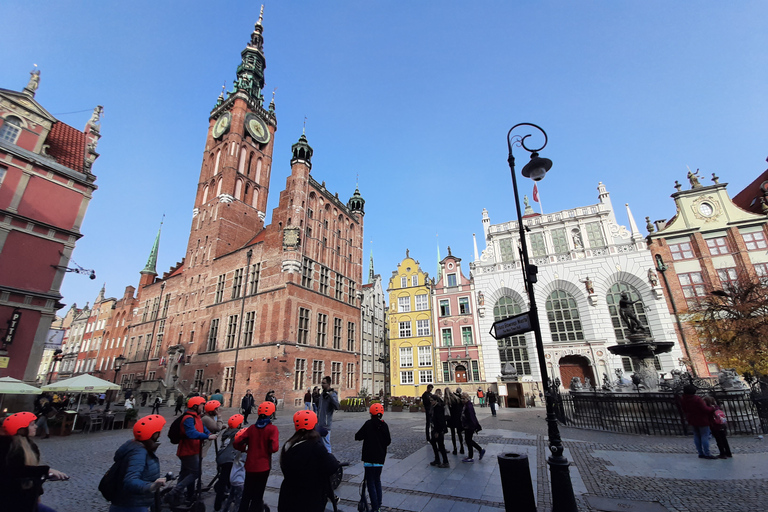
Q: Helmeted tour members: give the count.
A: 9